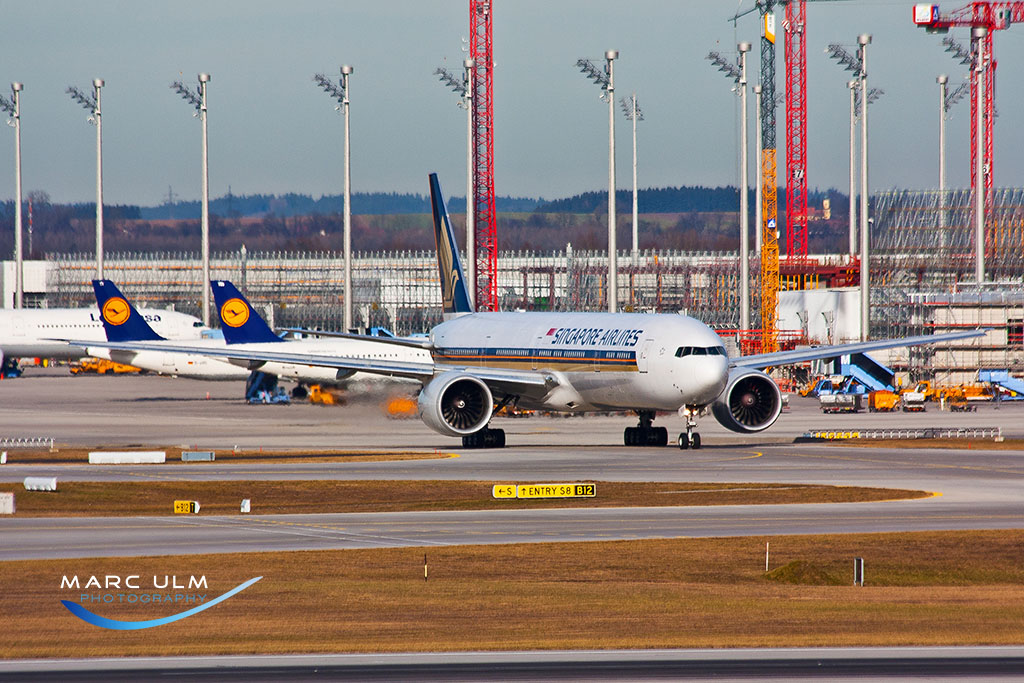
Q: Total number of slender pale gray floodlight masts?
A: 13